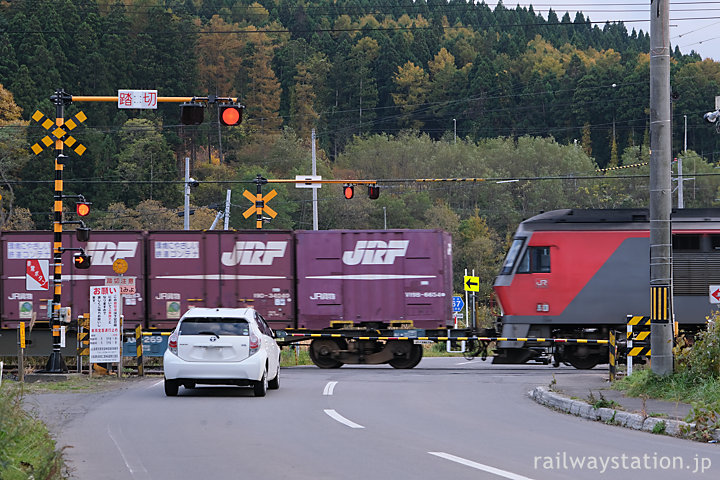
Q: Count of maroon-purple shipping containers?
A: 3